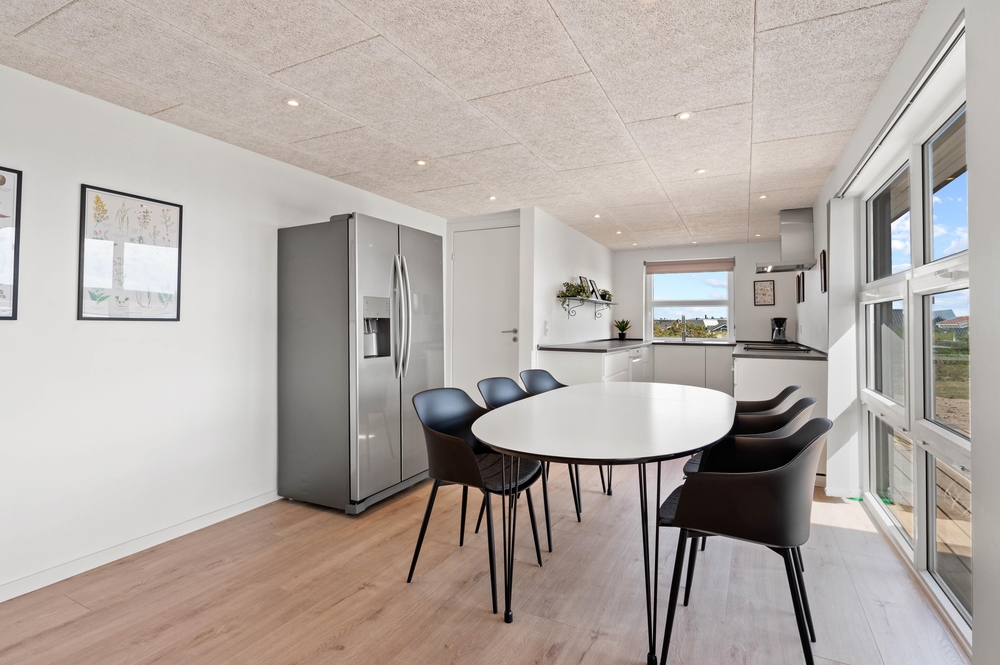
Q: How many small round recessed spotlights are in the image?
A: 11